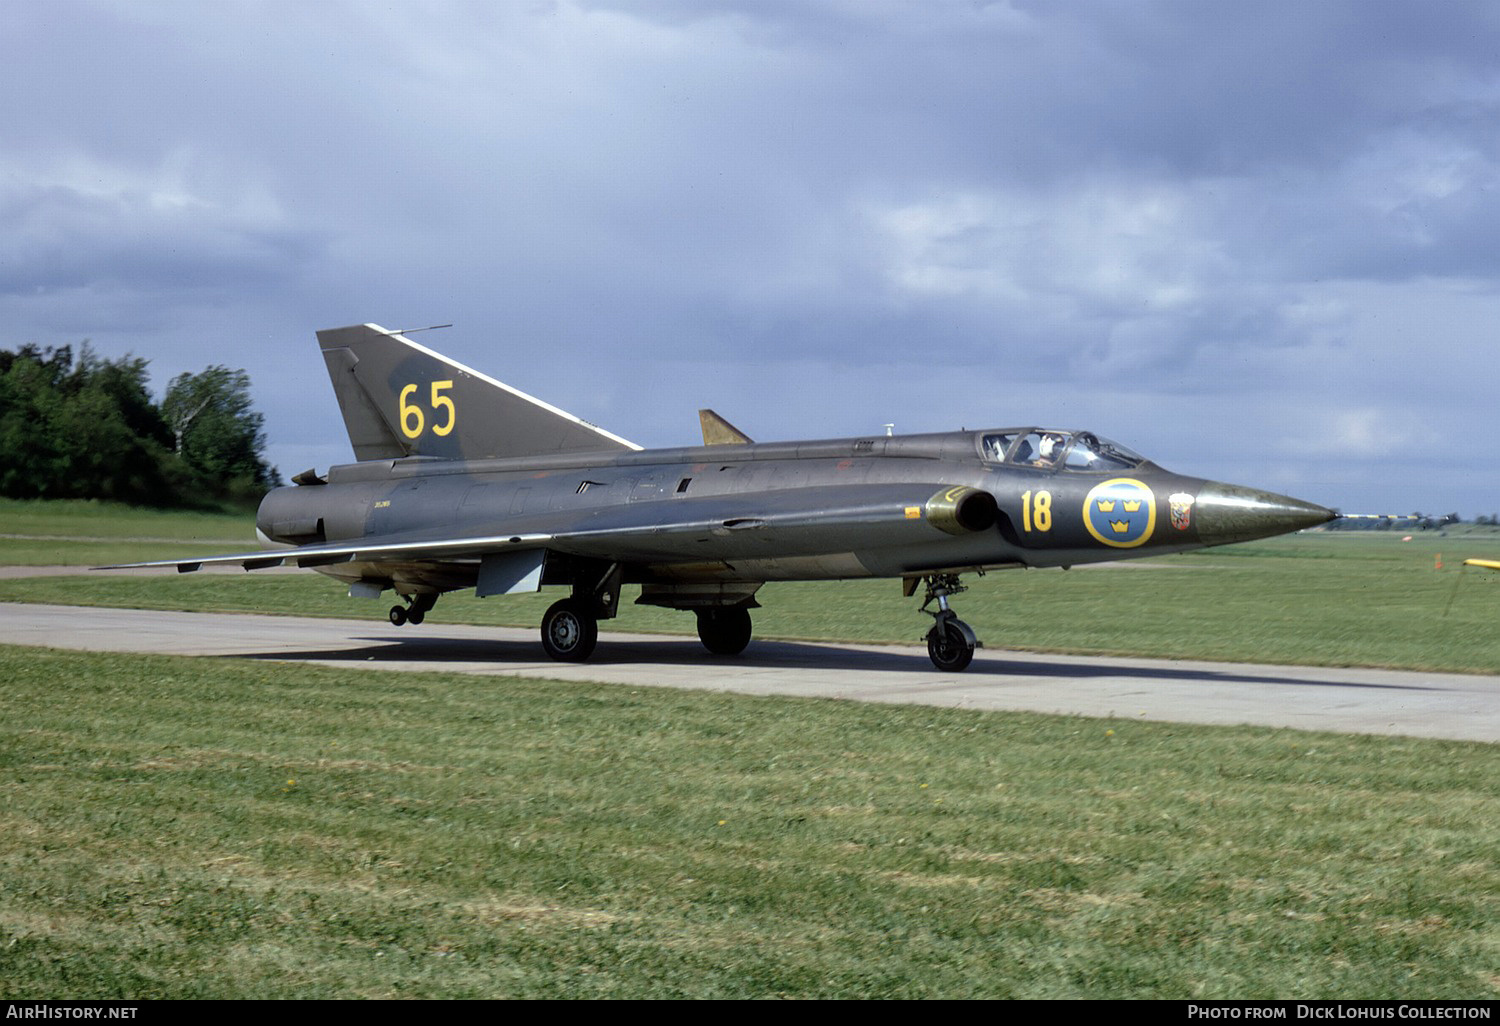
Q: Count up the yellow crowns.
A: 3